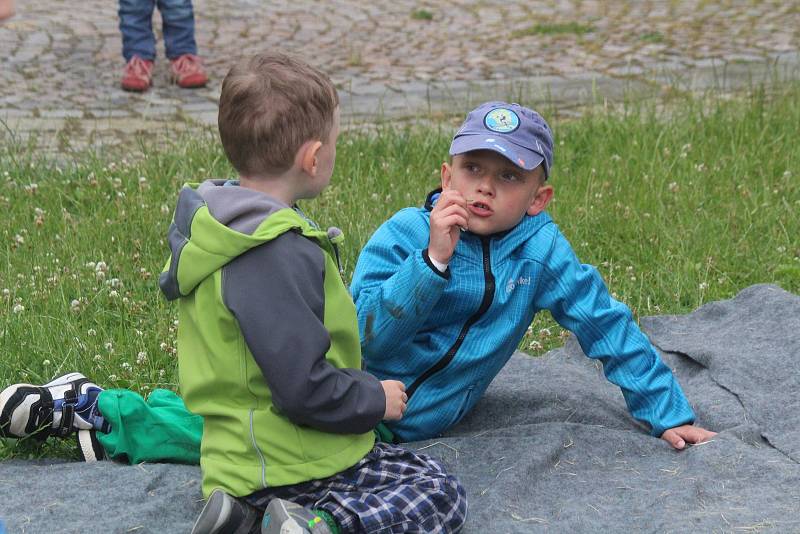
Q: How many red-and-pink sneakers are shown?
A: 2